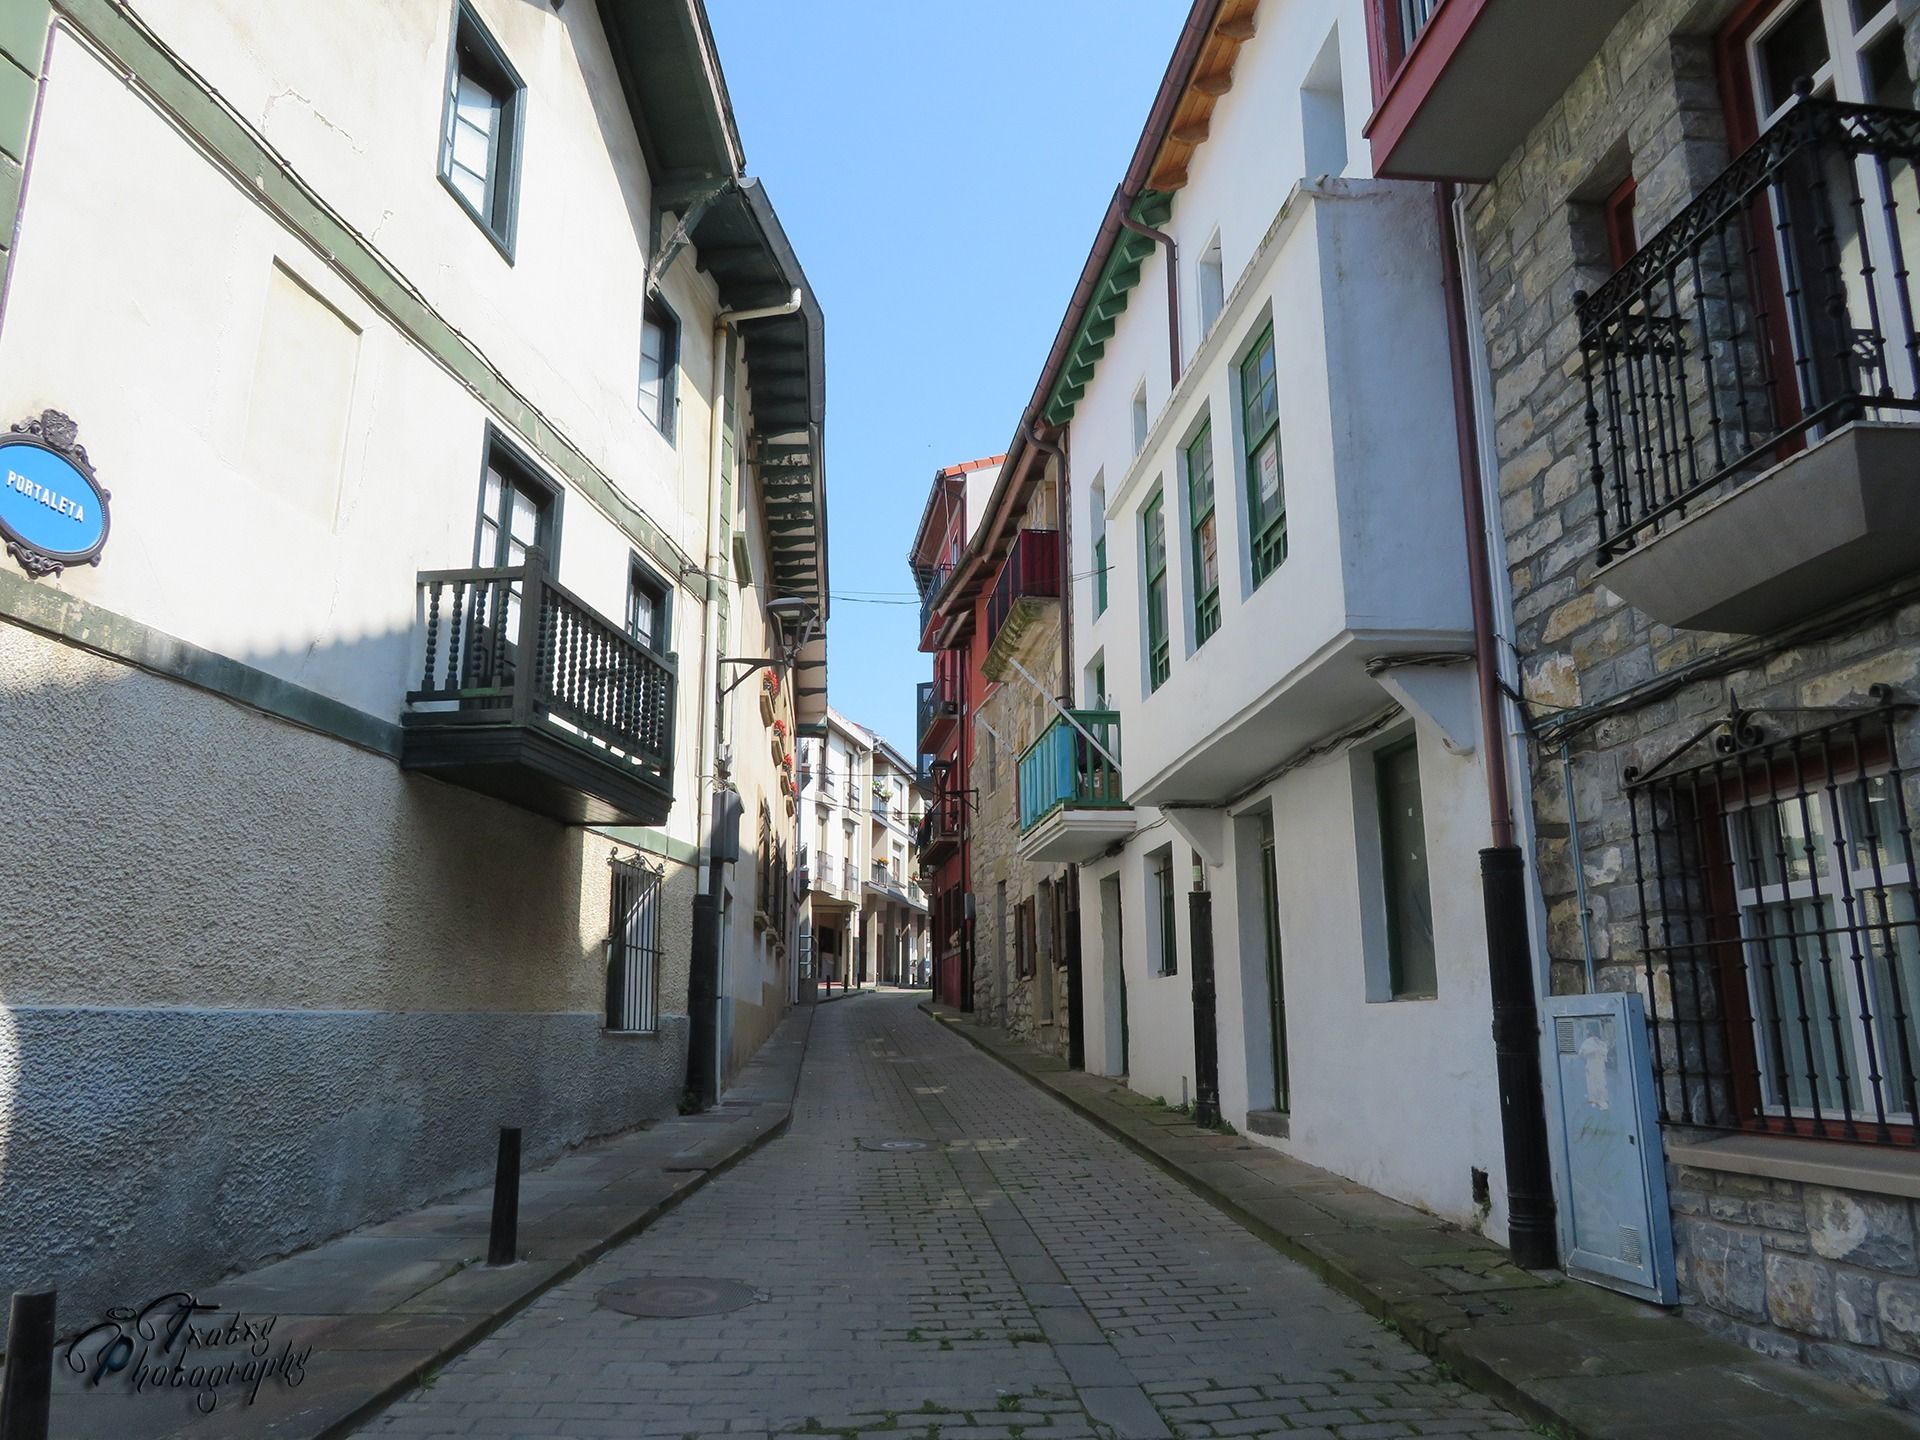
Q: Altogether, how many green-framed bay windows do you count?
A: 3